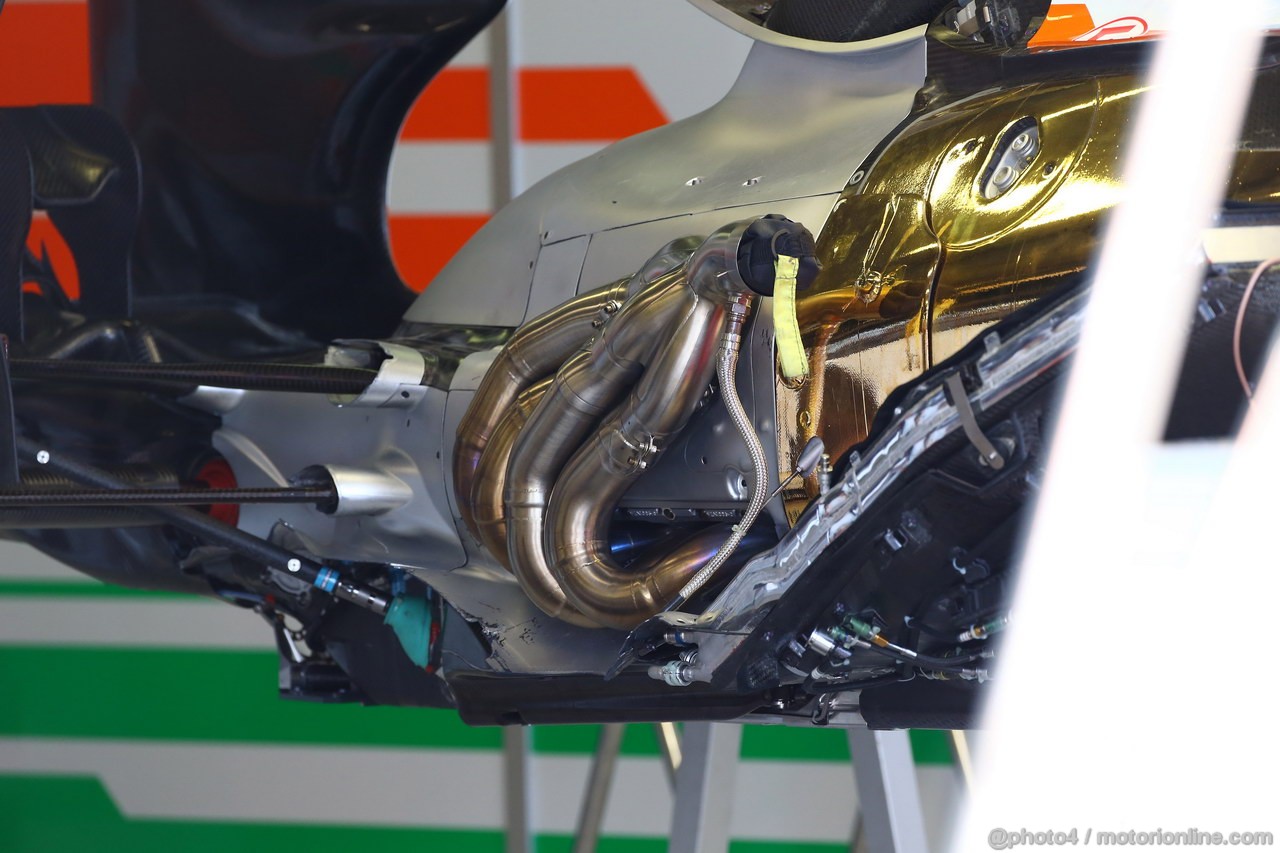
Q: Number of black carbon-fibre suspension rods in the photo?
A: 3